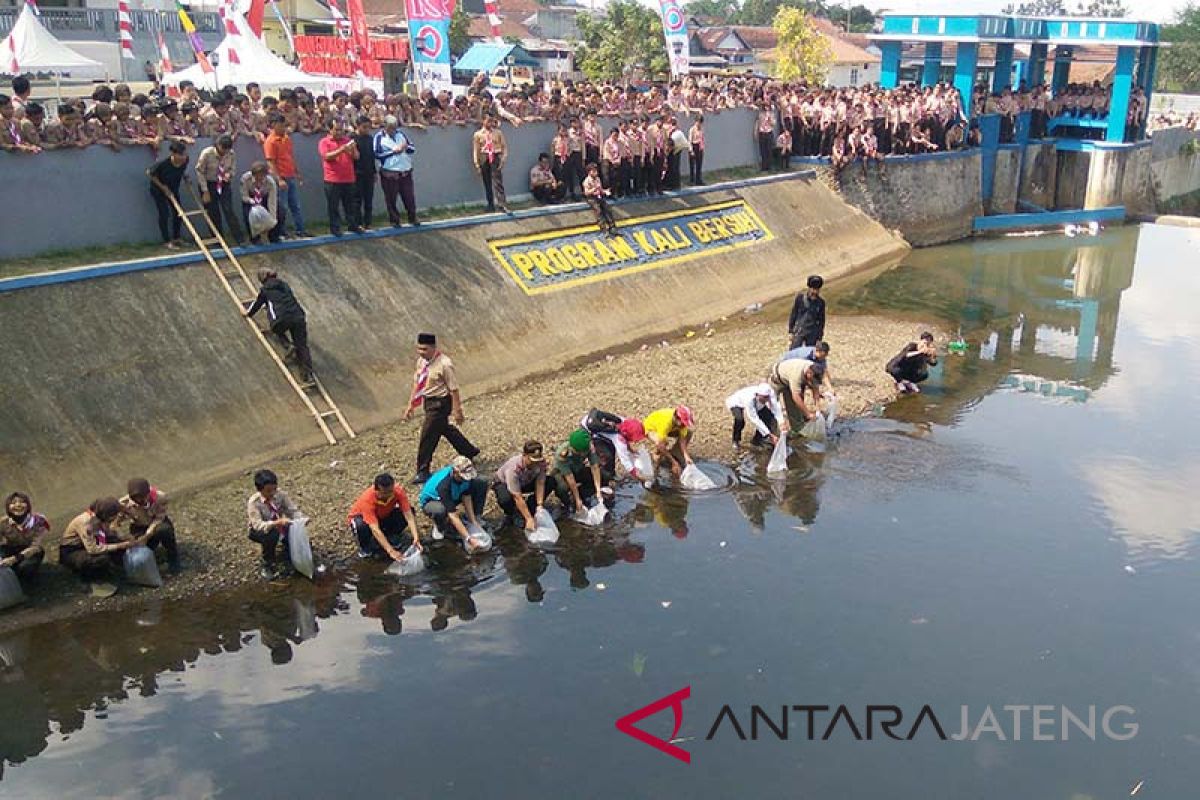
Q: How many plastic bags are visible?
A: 13